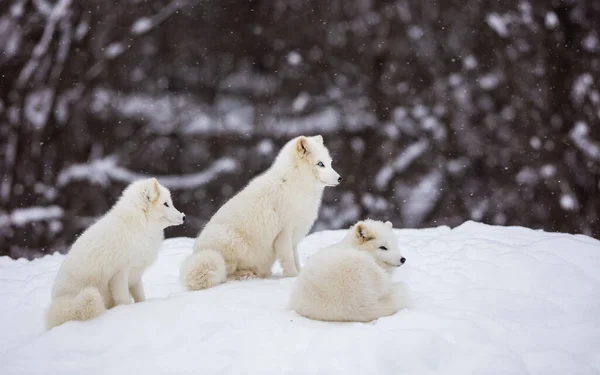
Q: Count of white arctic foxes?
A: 3